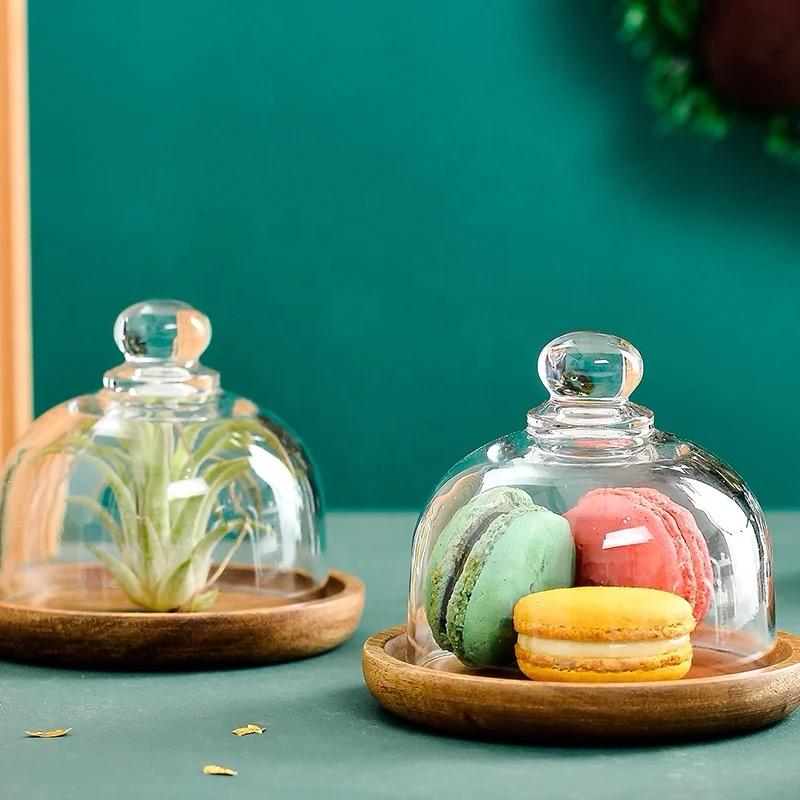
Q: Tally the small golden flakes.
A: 3